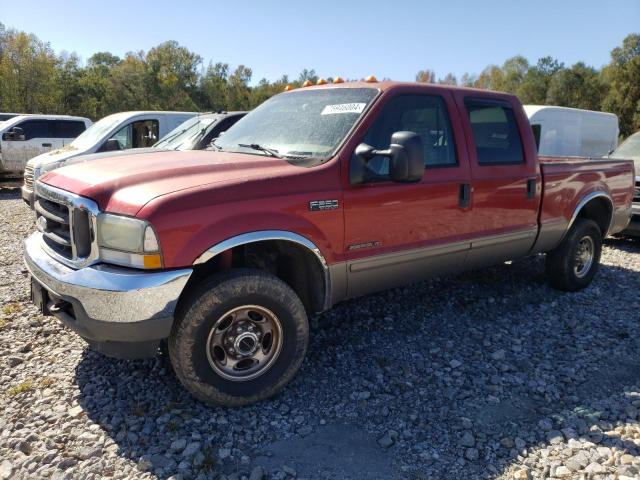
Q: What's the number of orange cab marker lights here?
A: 5